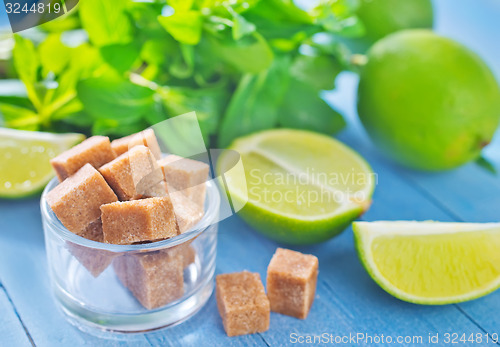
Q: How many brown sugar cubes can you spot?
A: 11